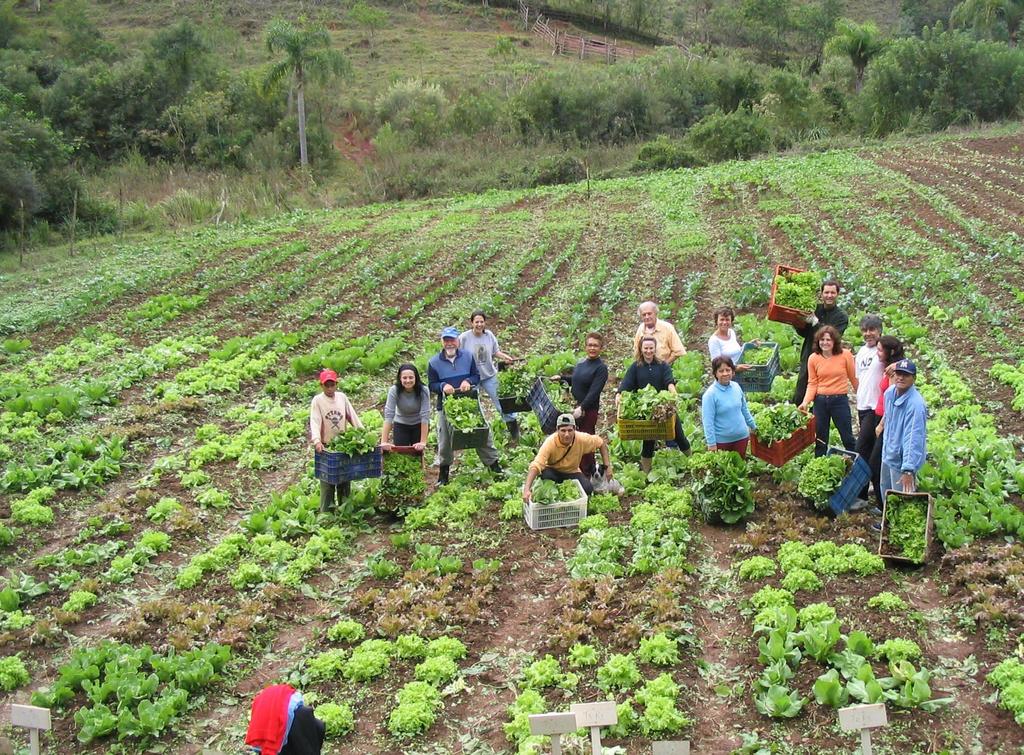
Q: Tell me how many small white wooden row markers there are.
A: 5